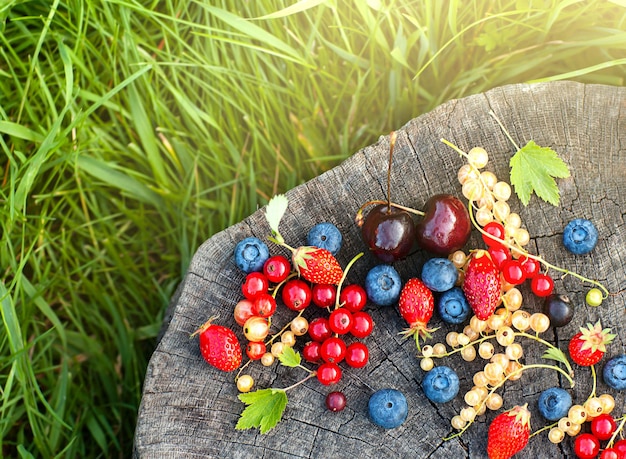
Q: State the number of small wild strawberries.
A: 6